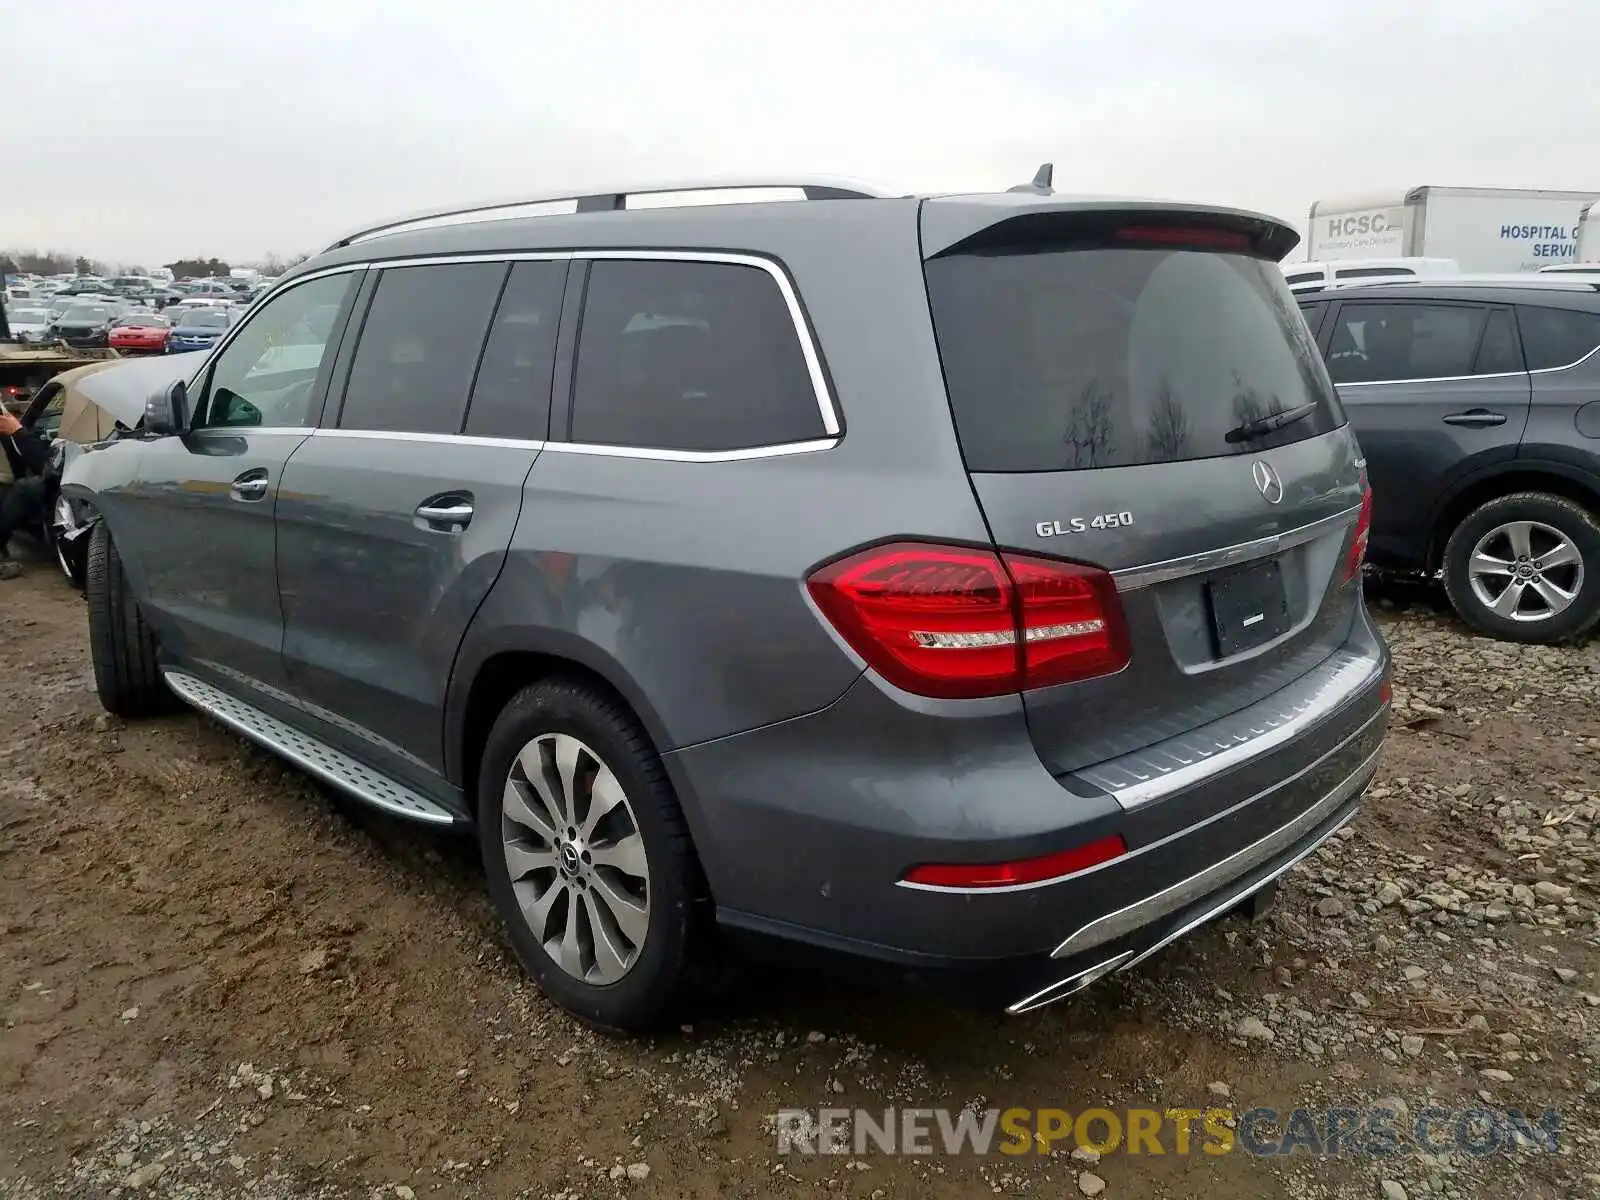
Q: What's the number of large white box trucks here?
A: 2